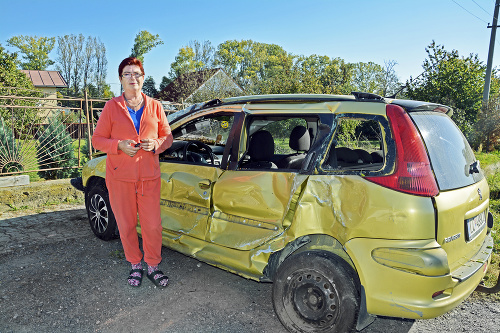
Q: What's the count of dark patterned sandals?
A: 2